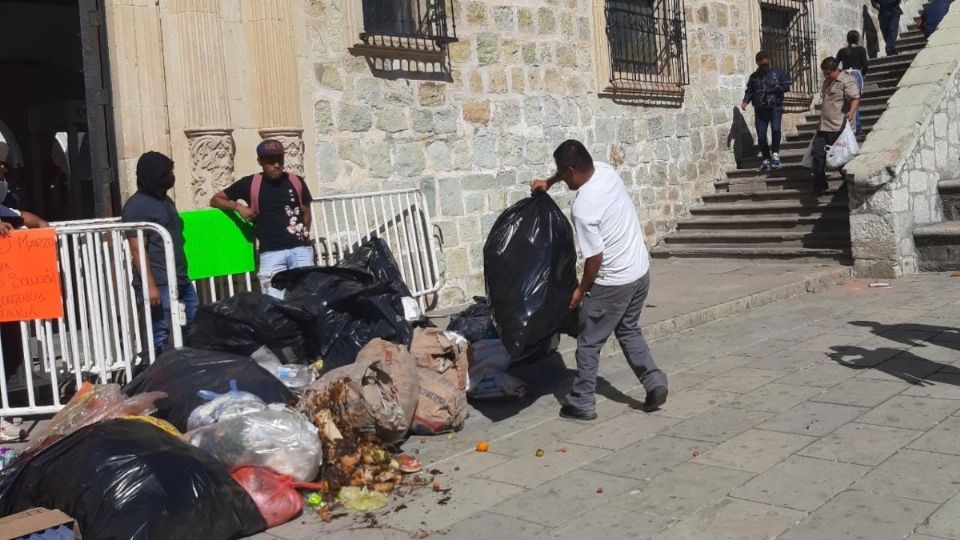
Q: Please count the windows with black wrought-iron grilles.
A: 3